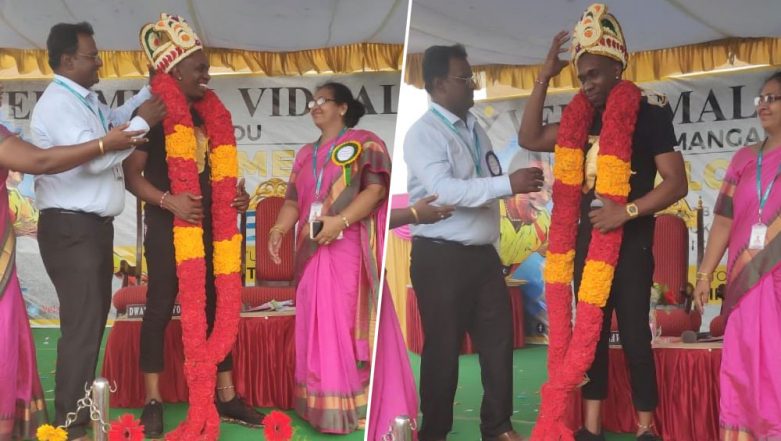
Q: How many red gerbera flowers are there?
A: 2